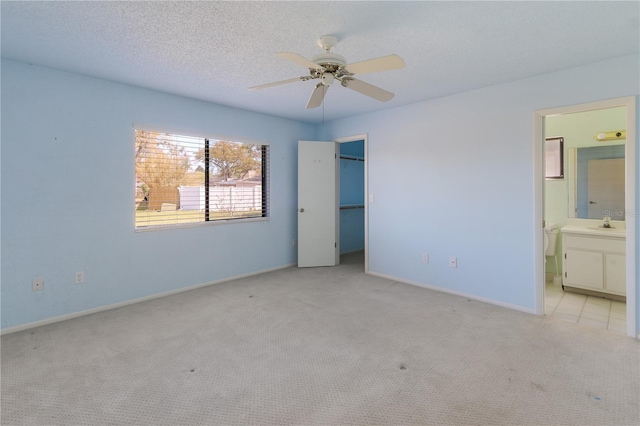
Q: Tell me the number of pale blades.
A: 5